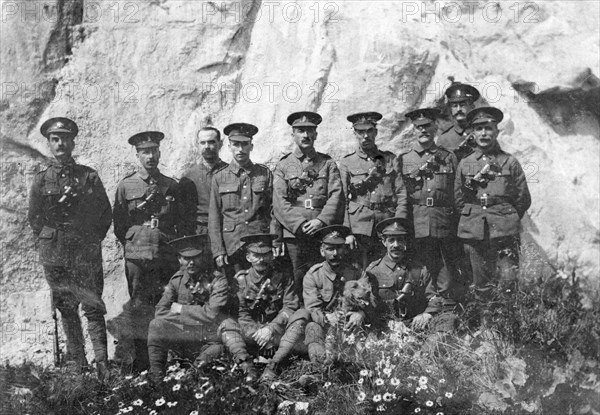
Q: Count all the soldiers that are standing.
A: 9